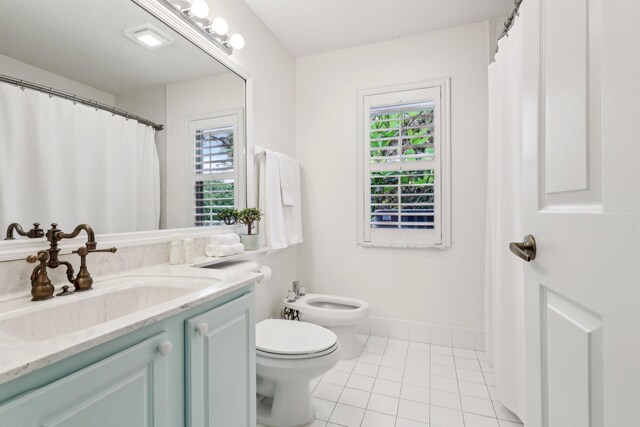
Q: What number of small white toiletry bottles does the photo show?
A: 2